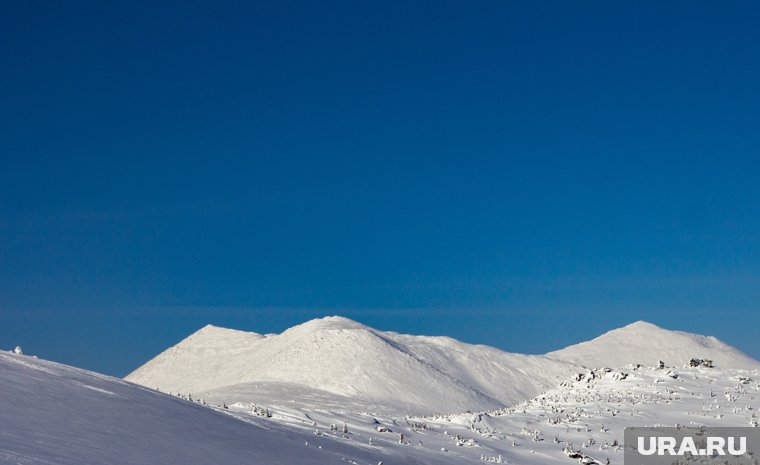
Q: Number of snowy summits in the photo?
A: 3